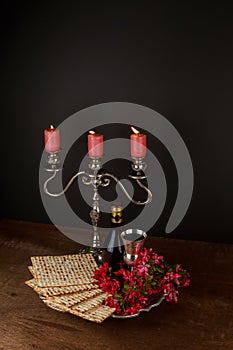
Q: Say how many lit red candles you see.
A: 3